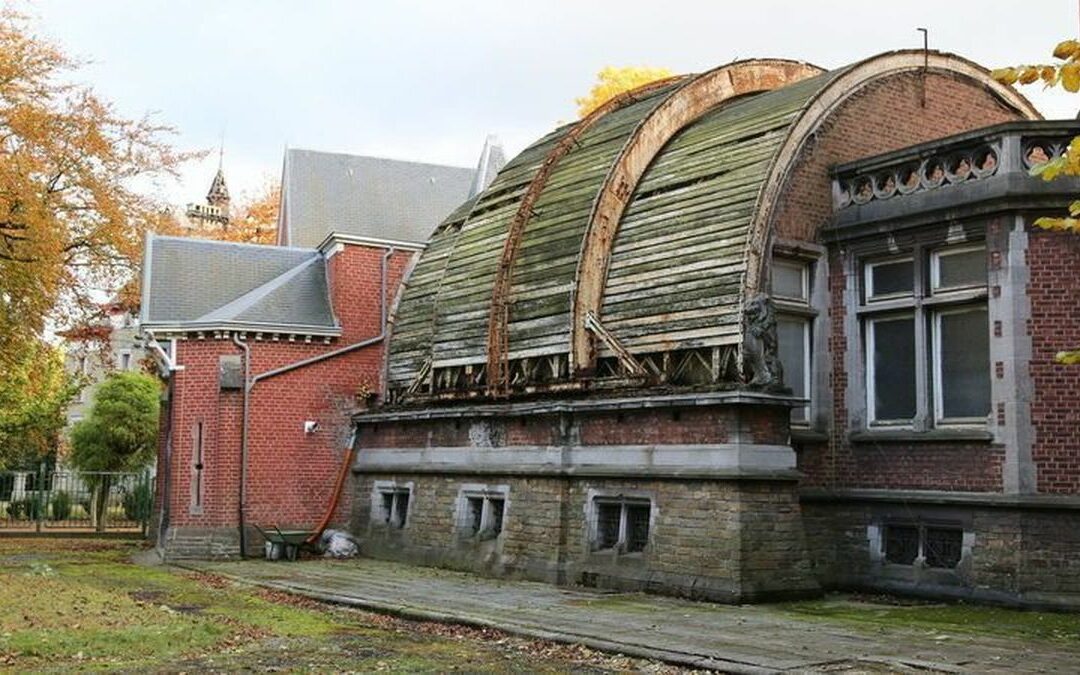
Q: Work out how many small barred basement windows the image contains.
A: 4